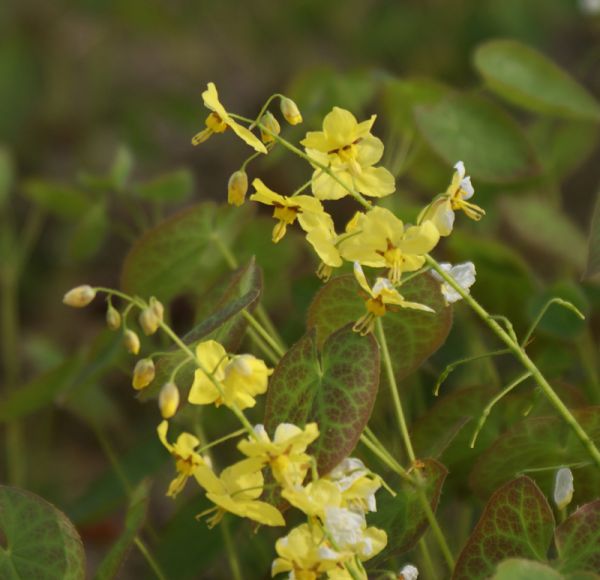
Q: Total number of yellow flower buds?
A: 10